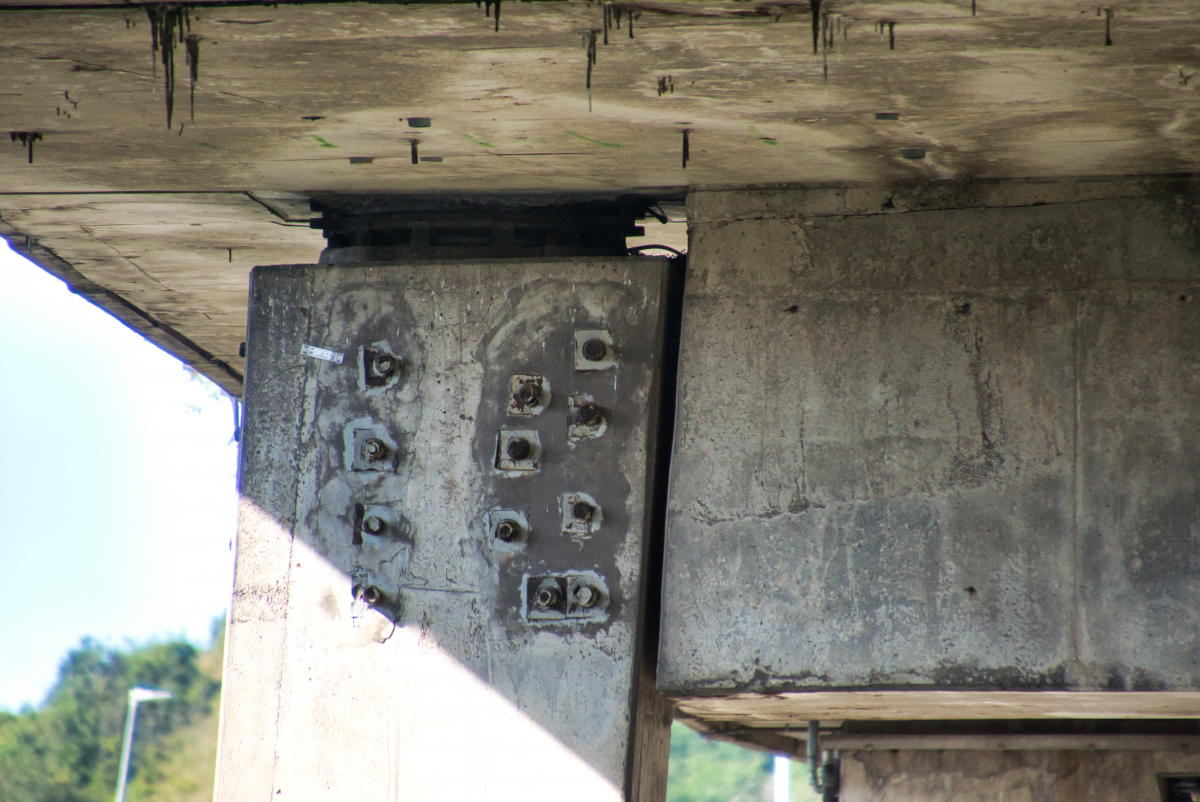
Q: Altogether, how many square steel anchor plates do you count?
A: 12